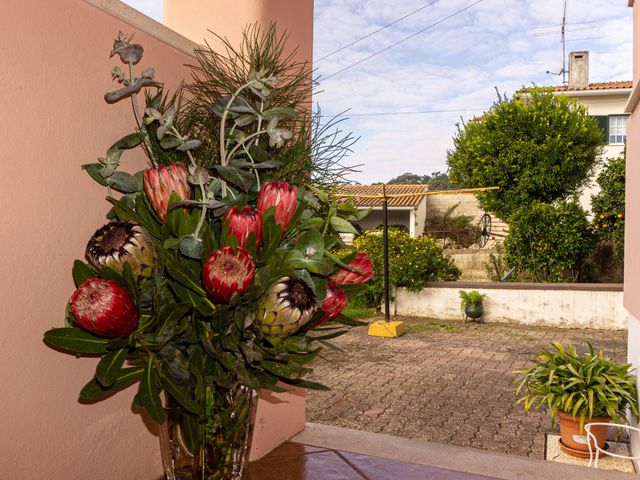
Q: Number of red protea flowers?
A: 7